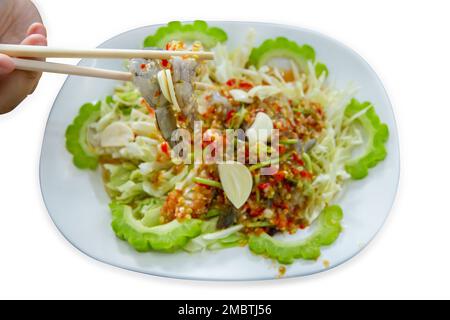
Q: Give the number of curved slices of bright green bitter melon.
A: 6